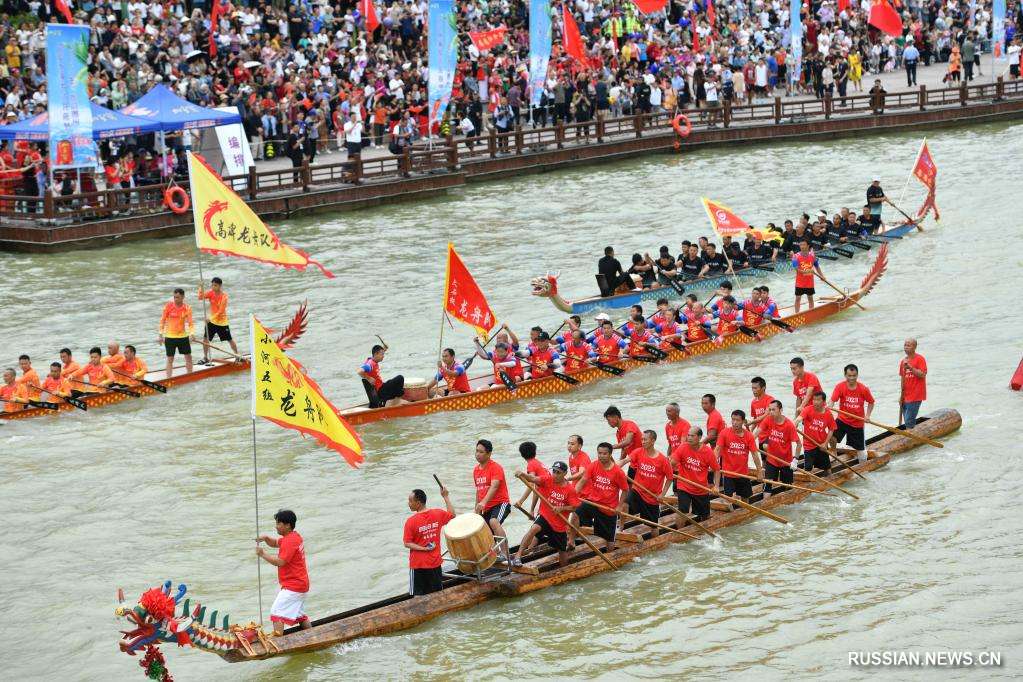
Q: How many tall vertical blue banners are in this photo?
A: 5